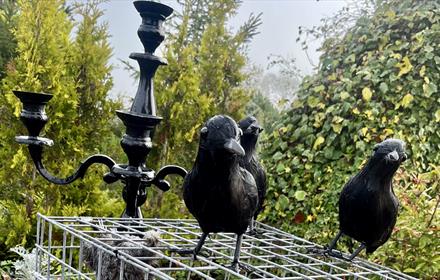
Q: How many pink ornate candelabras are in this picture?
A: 0